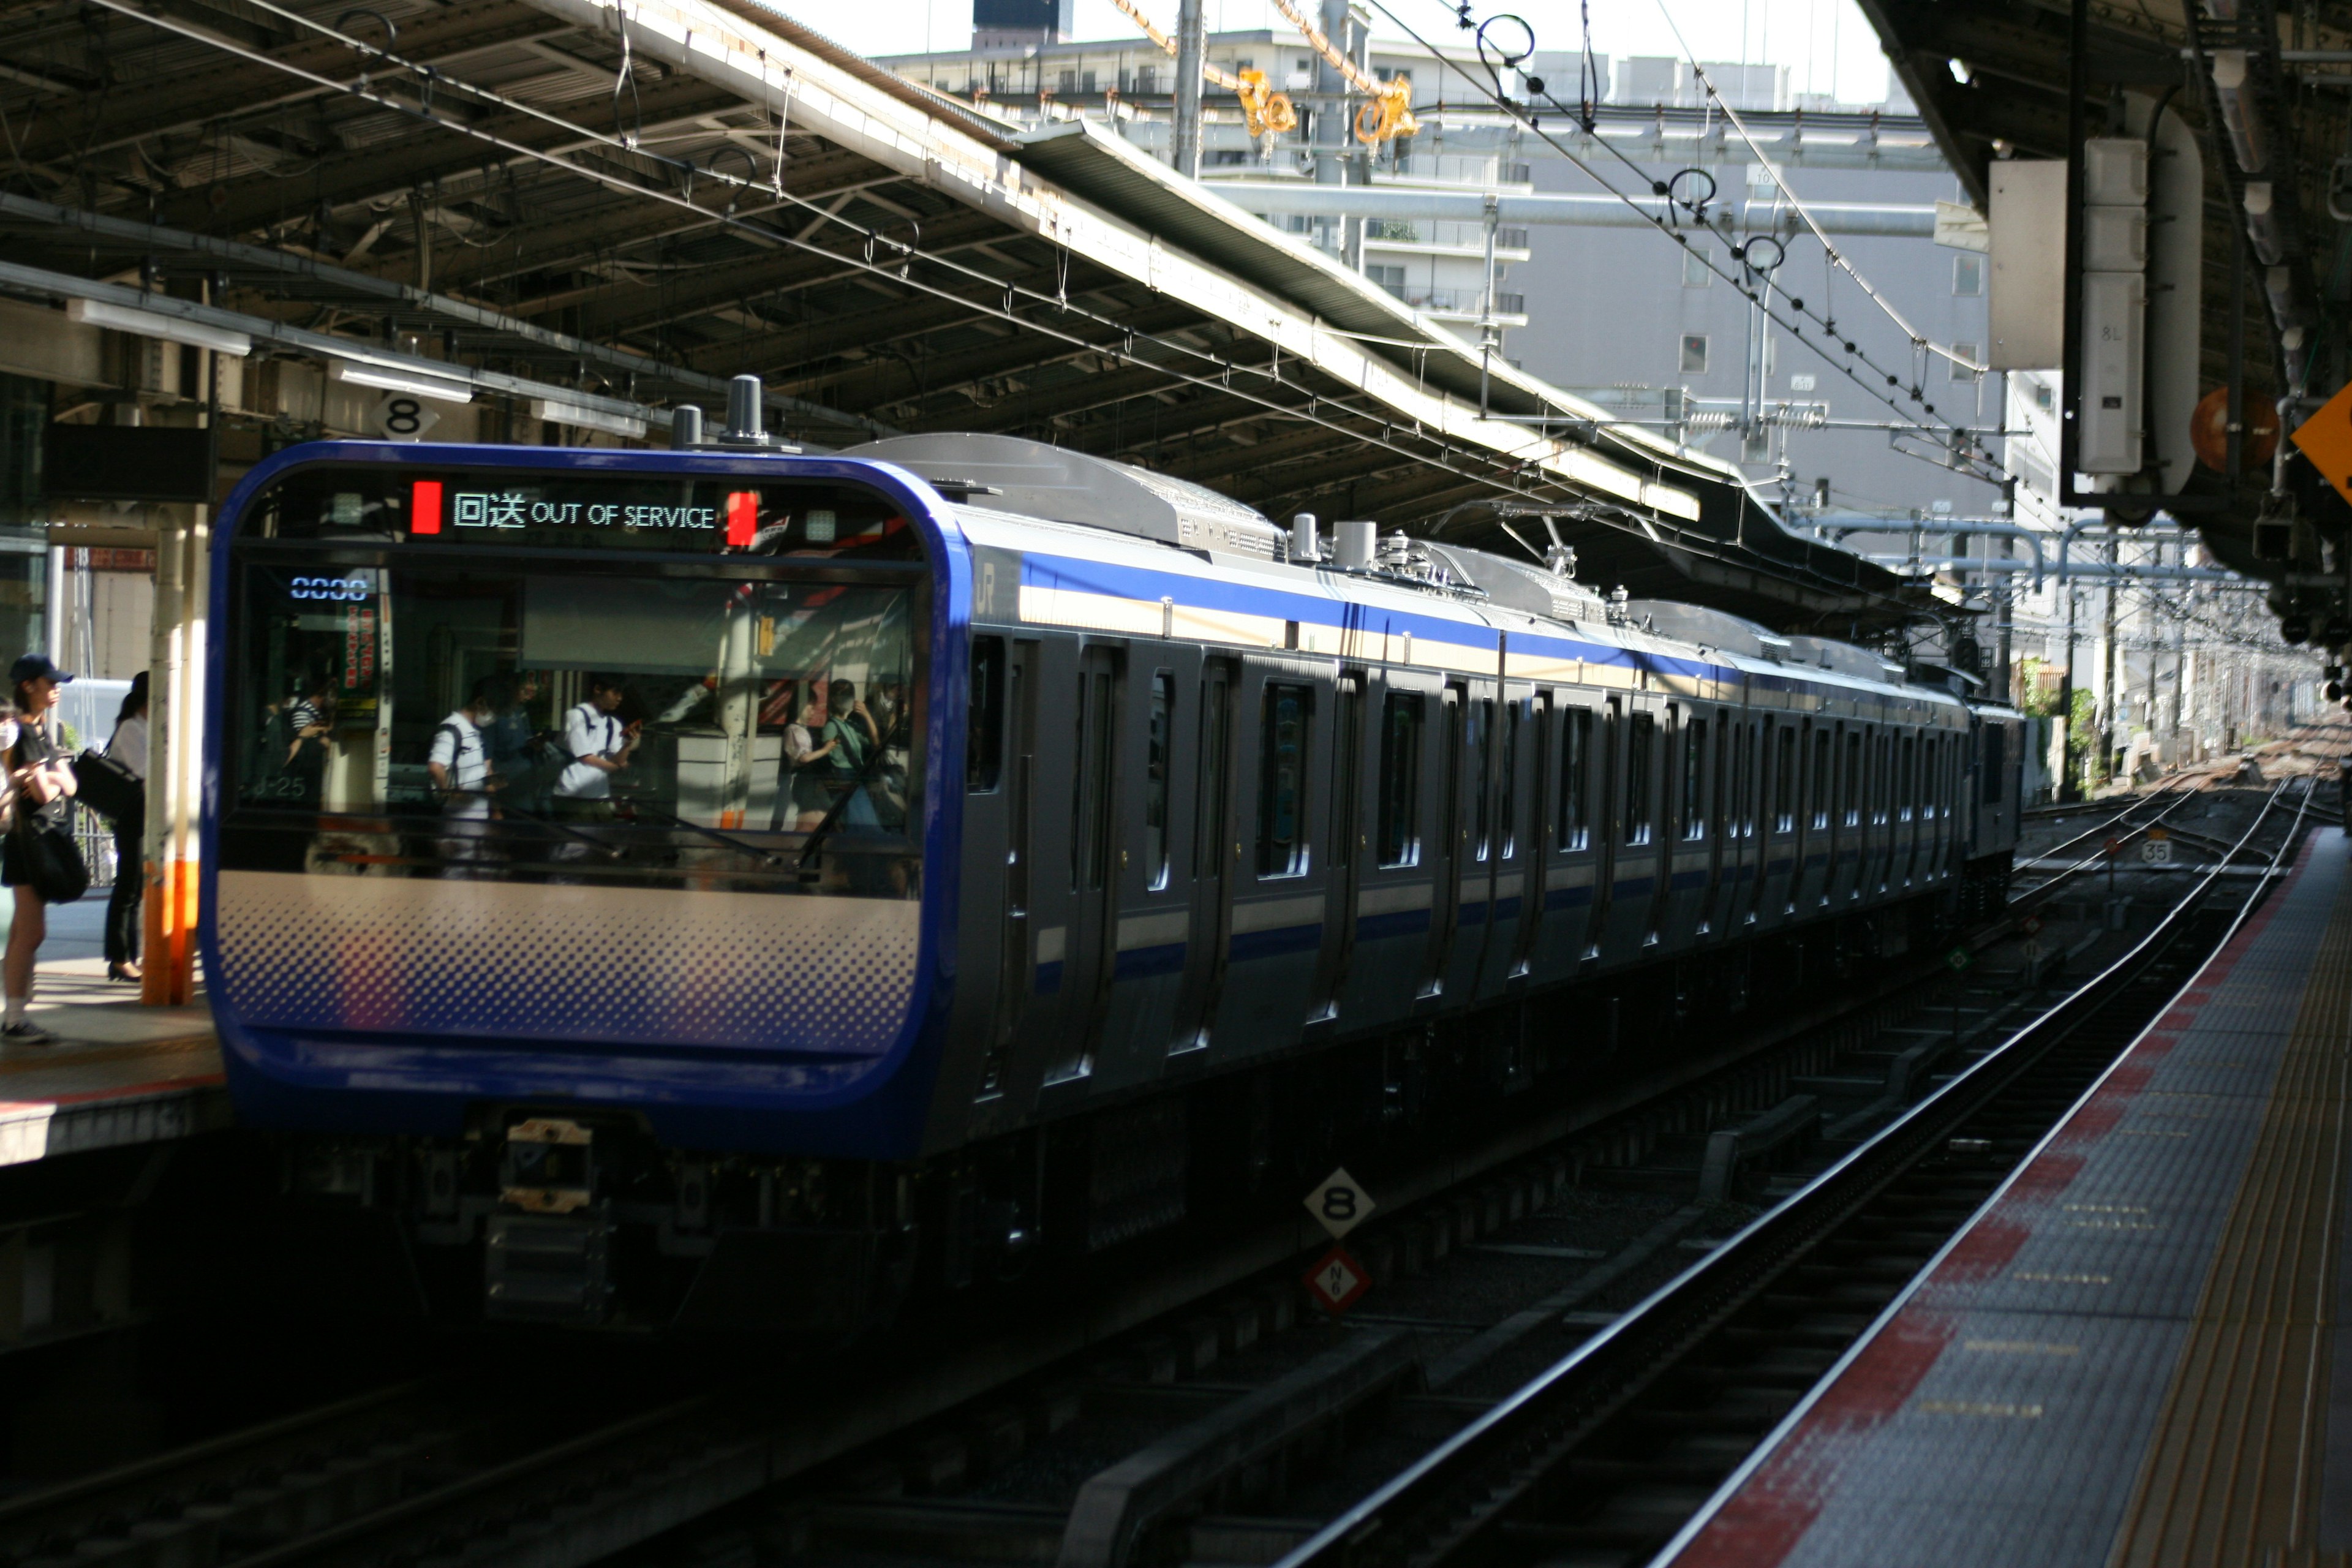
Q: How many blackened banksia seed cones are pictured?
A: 0